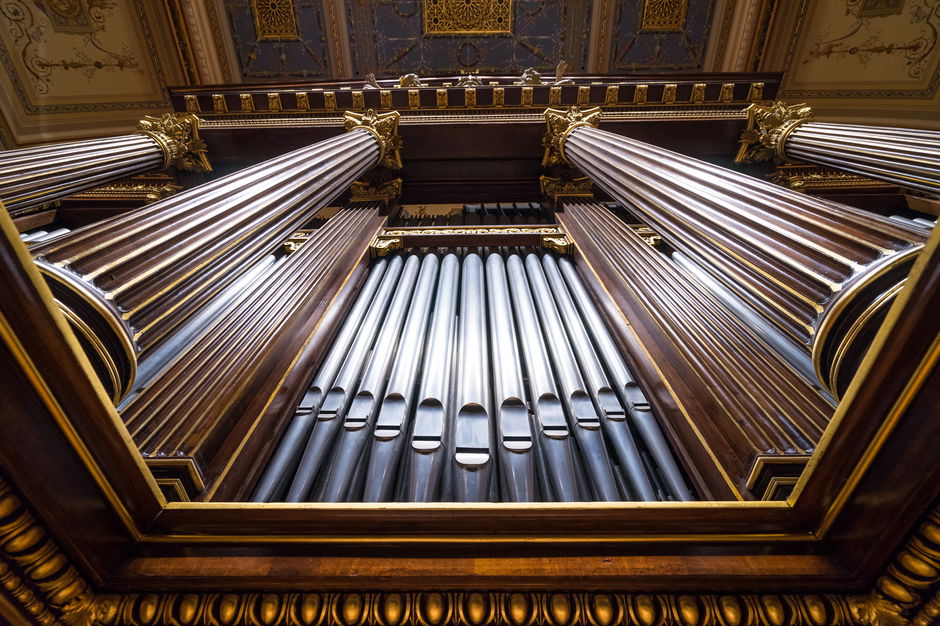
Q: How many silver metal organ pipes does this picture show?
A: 11